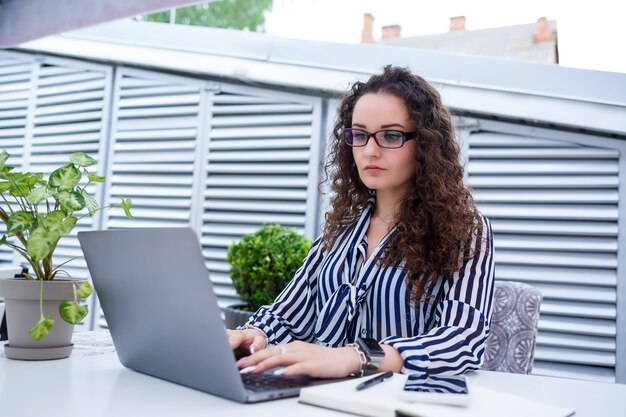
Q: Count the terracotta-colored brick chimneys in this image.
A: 4